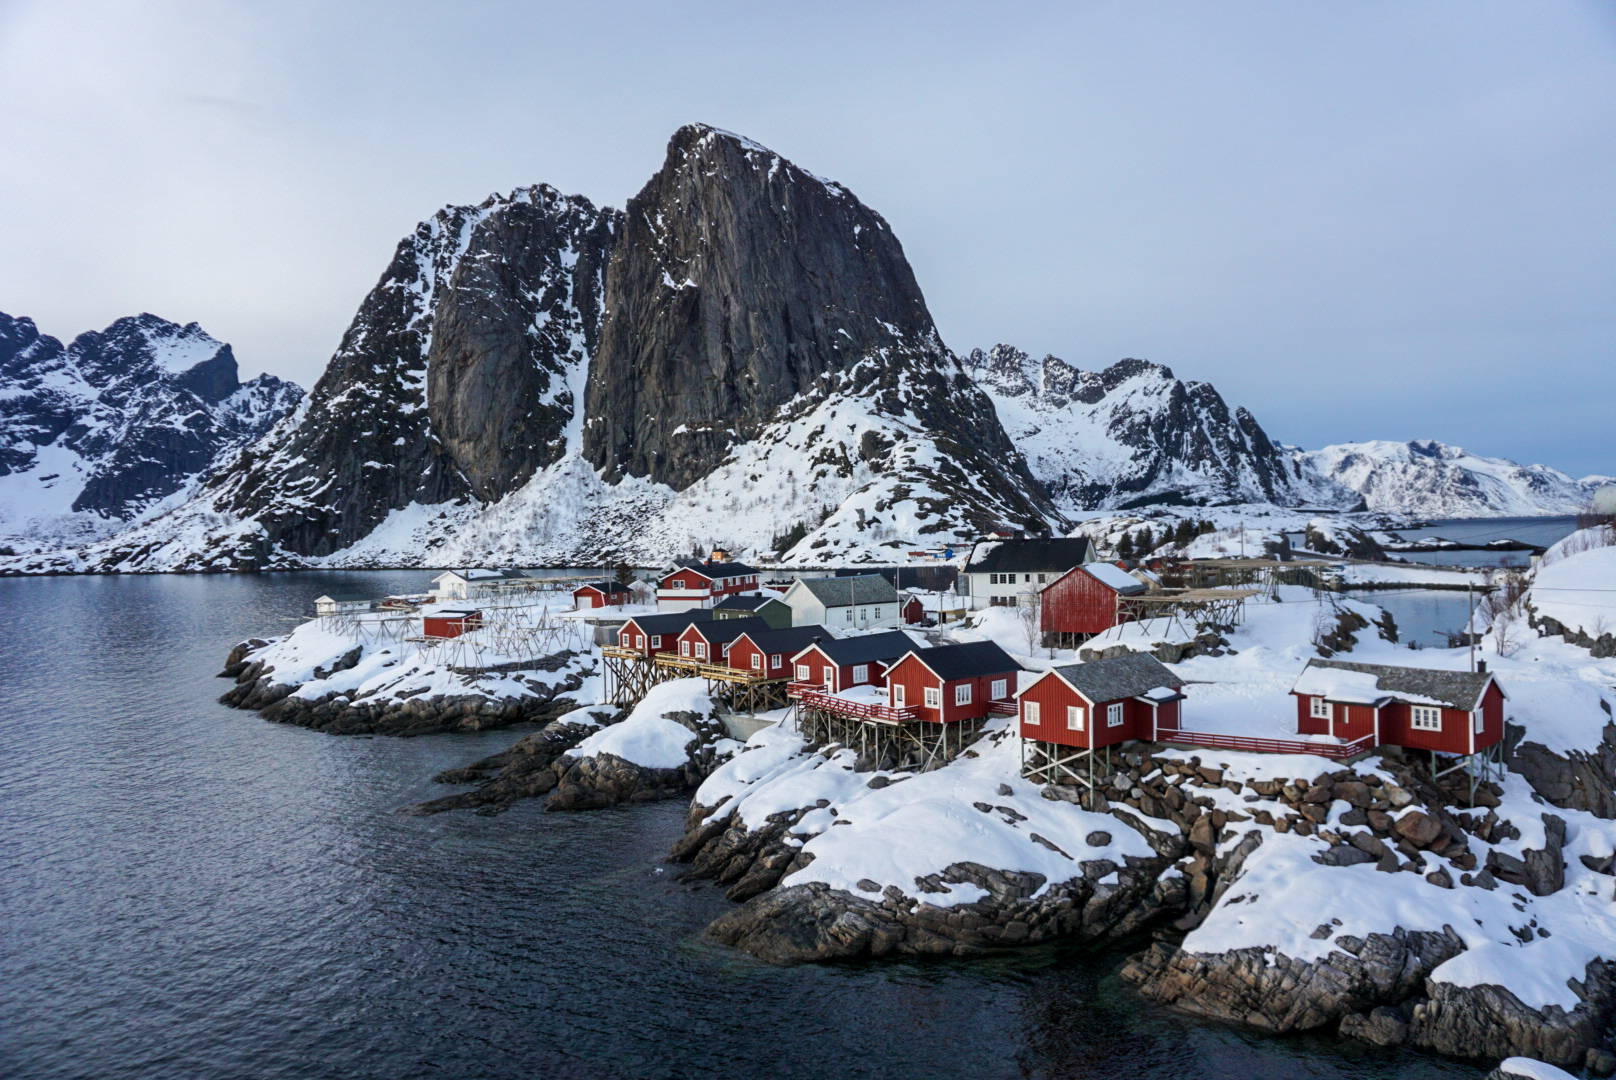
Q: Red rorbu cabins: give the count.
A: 7